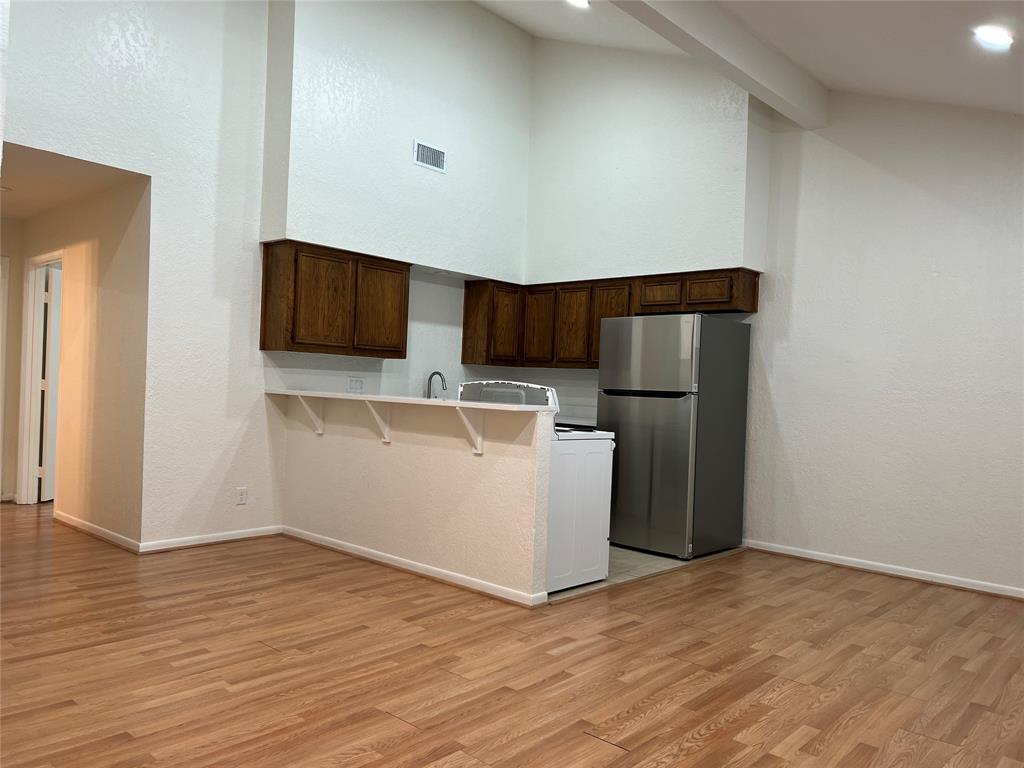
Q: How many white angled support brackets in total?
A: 3